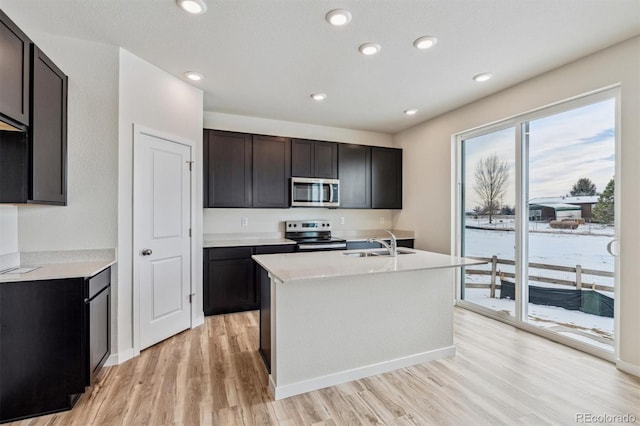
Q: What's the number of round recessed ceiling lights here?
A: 8